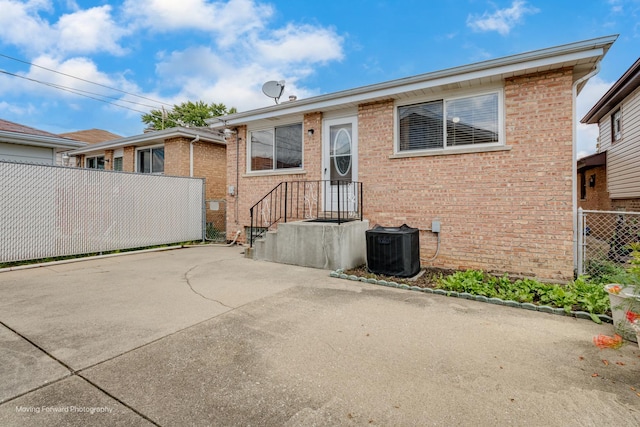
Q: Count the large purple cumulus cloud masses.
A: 0